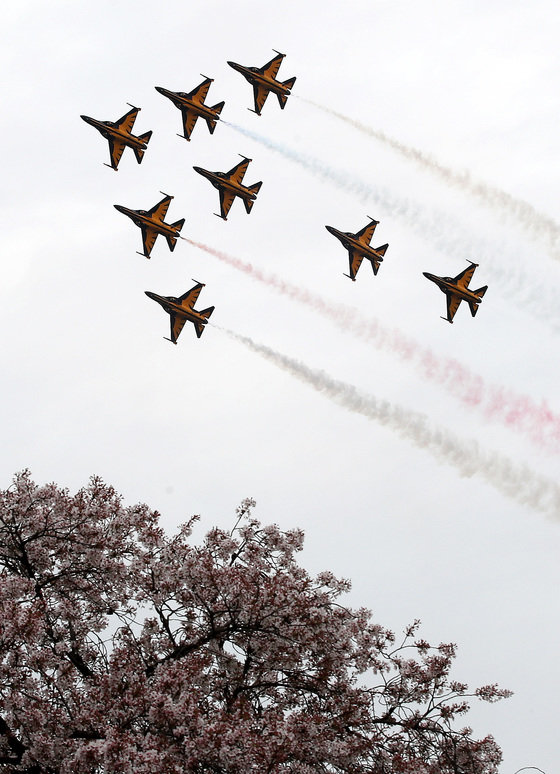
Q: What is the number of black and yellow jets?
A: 8